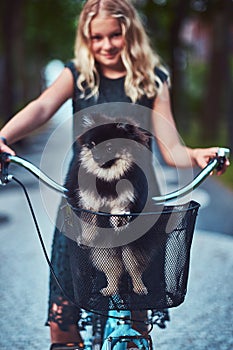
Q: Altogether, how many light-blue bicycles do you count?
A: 1